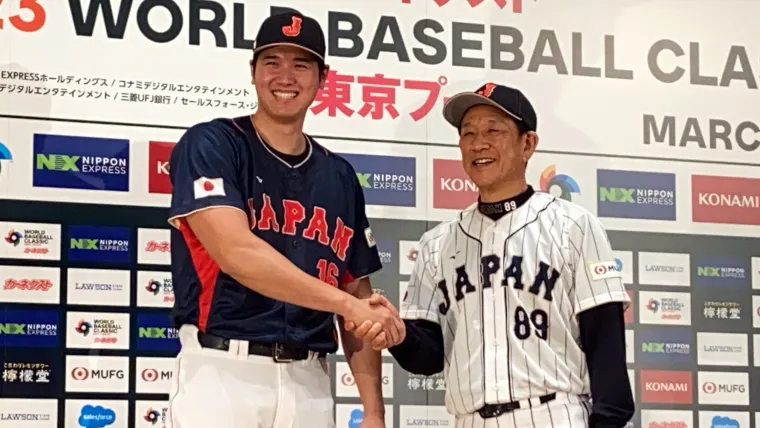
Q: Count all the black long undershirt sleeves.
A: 2